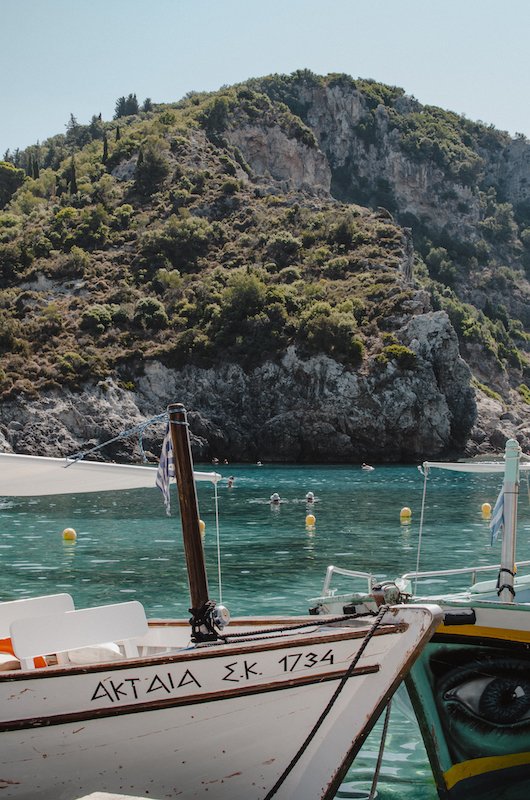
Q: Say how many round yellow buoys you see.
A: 5